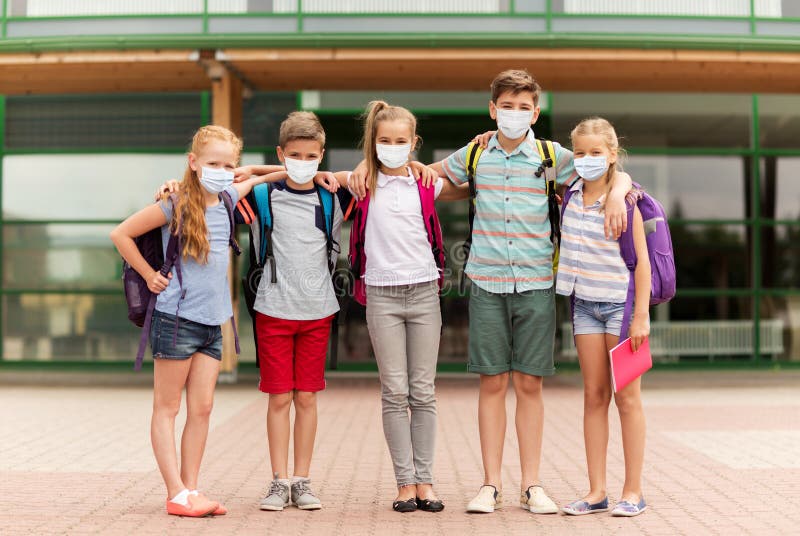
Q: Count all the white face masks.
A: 5